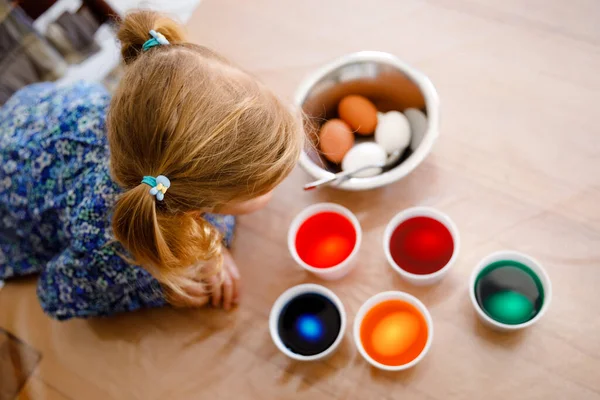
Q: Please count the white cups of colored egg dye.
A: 5